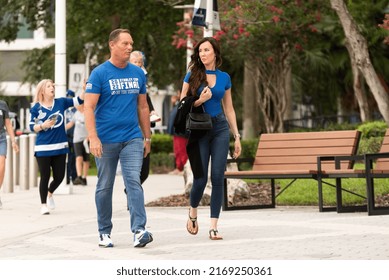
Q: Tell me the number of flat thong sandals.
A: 2